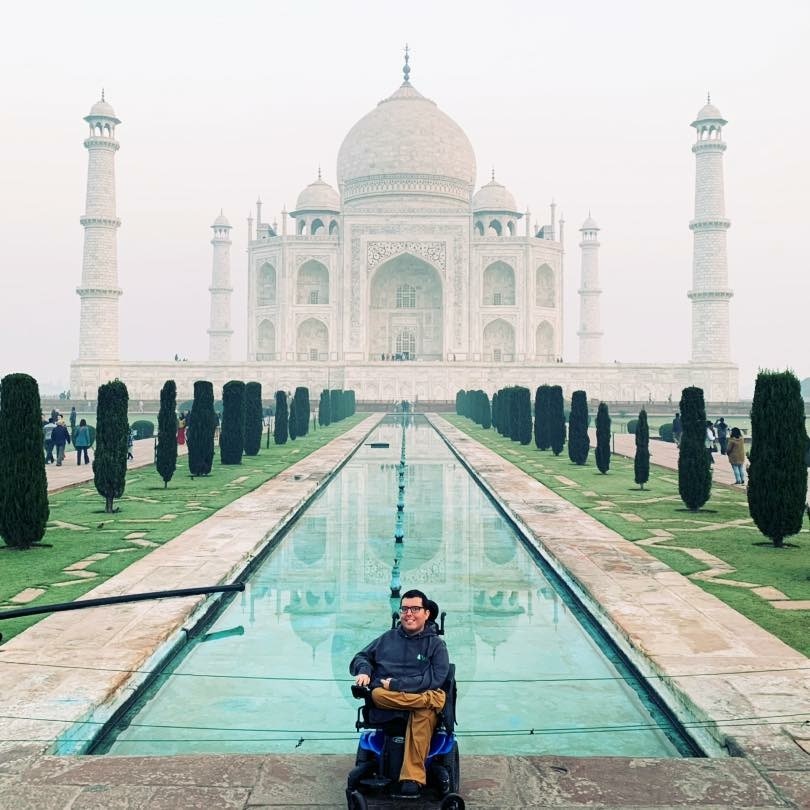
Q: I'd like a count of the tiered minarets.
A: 4